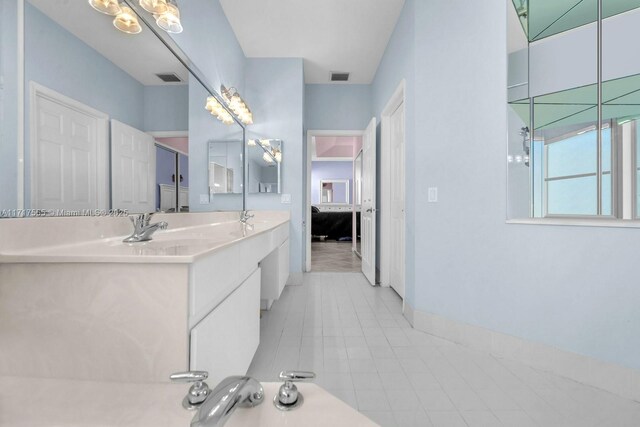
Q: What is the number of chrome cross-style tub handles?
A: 2